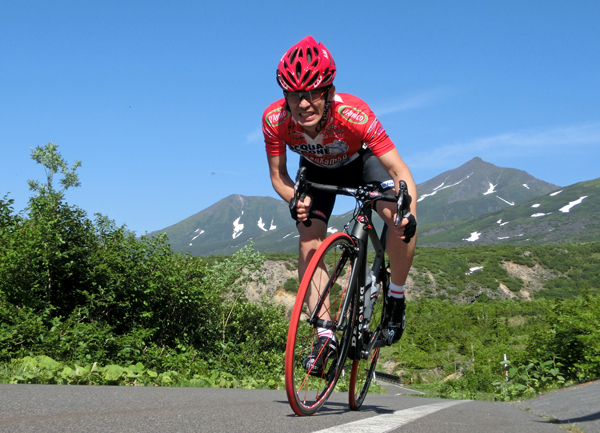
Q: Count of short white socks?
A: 2